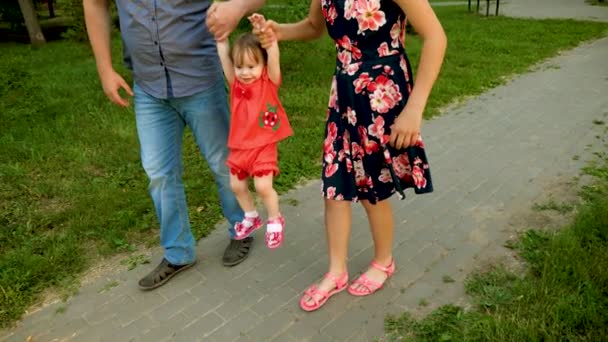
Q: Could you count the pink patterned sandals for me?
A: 2